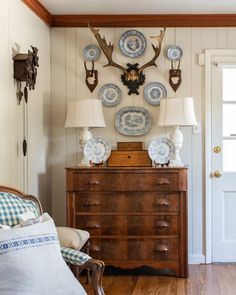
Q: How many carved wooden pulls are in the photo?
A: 8